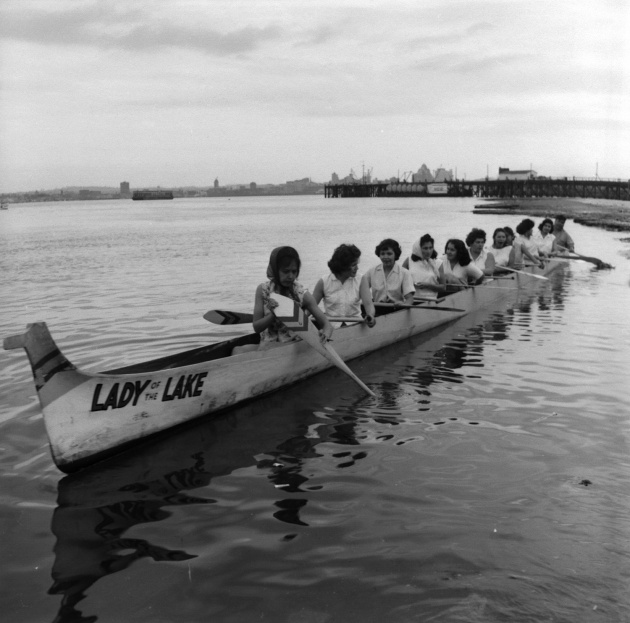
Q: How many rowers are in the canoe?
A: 11